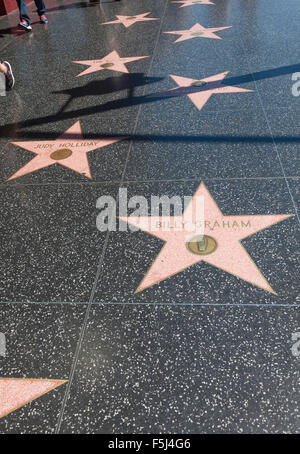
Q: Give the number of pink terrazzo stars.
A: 8